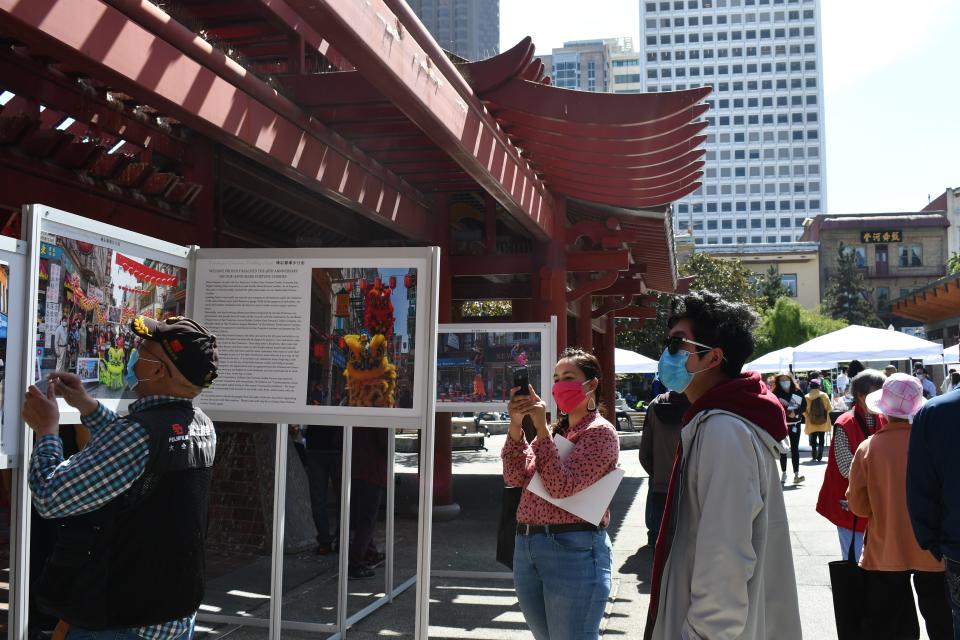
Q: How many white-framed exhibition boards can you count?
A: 4